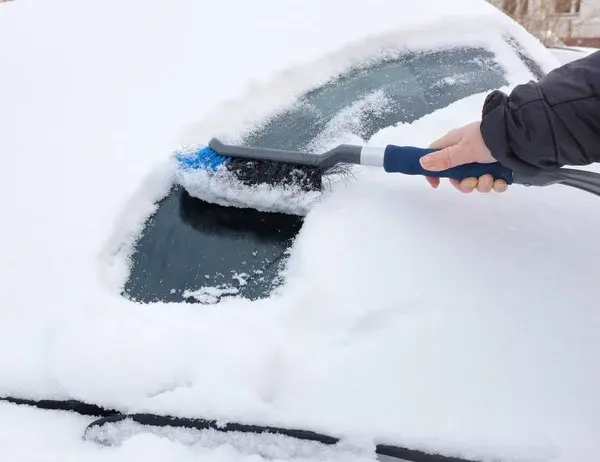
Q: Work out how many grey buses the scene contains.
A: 0